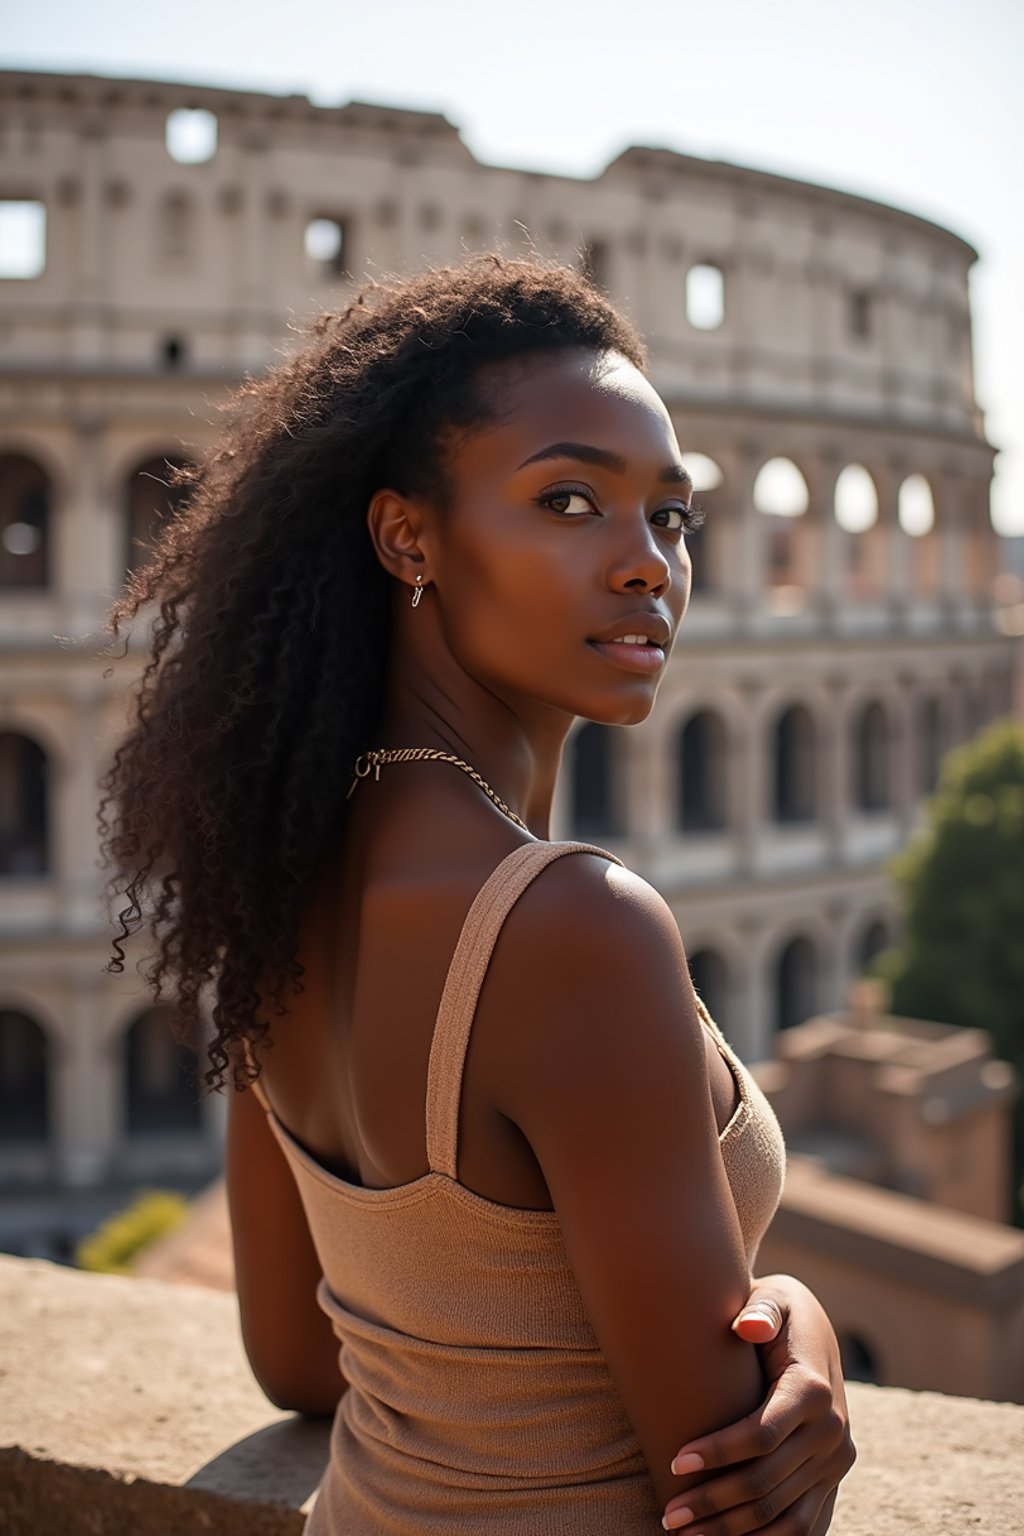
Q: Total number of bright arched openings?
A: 4